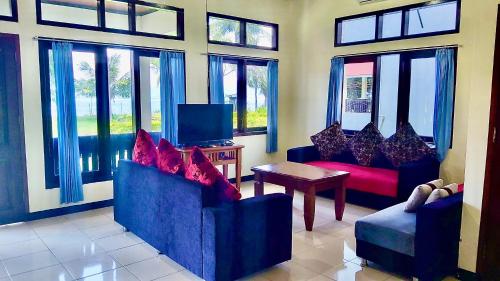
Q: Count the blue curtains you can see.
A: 6